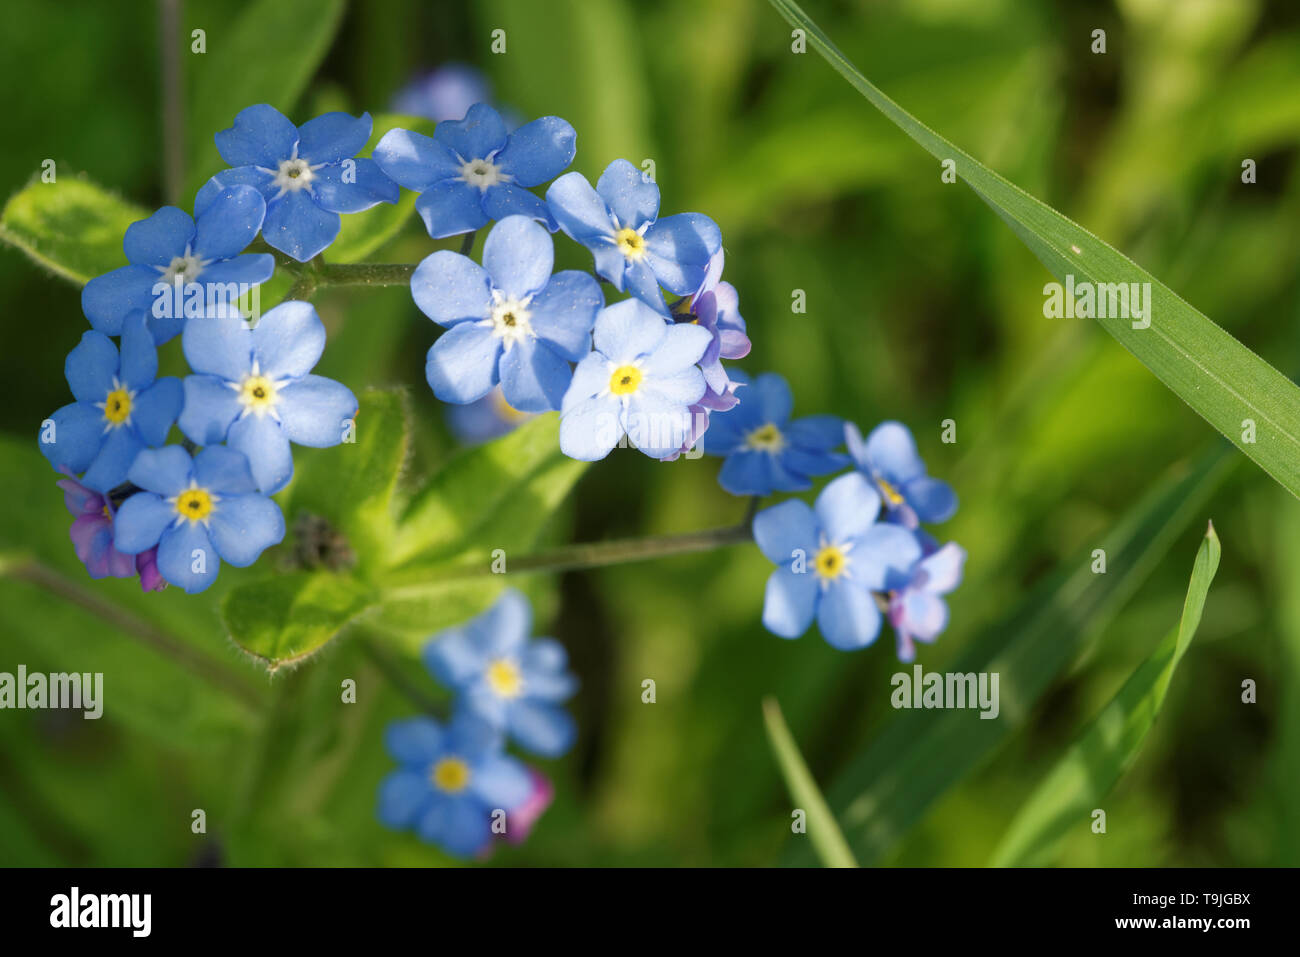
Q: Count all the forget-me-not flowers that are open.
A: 14